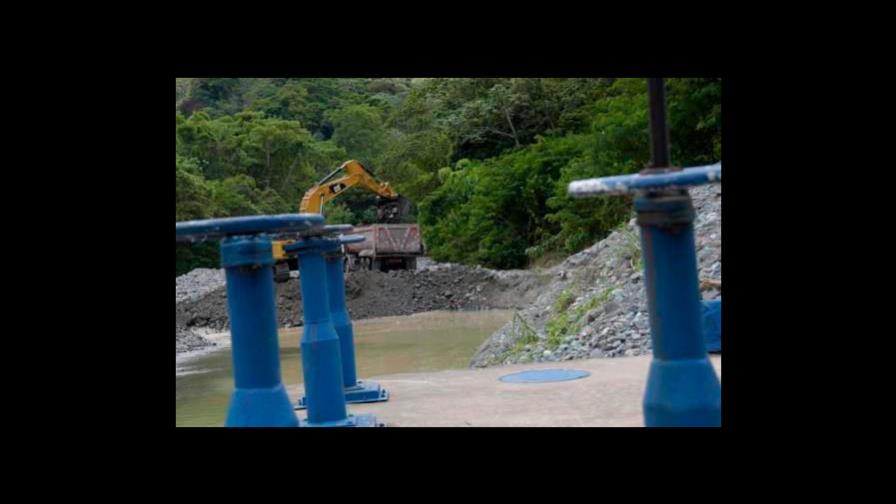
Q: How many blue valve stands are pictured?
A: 4